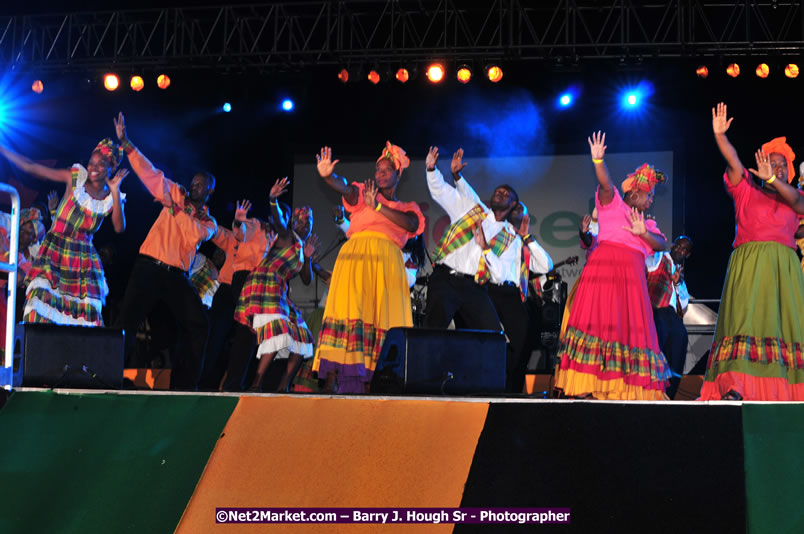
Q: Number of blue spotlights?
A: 5